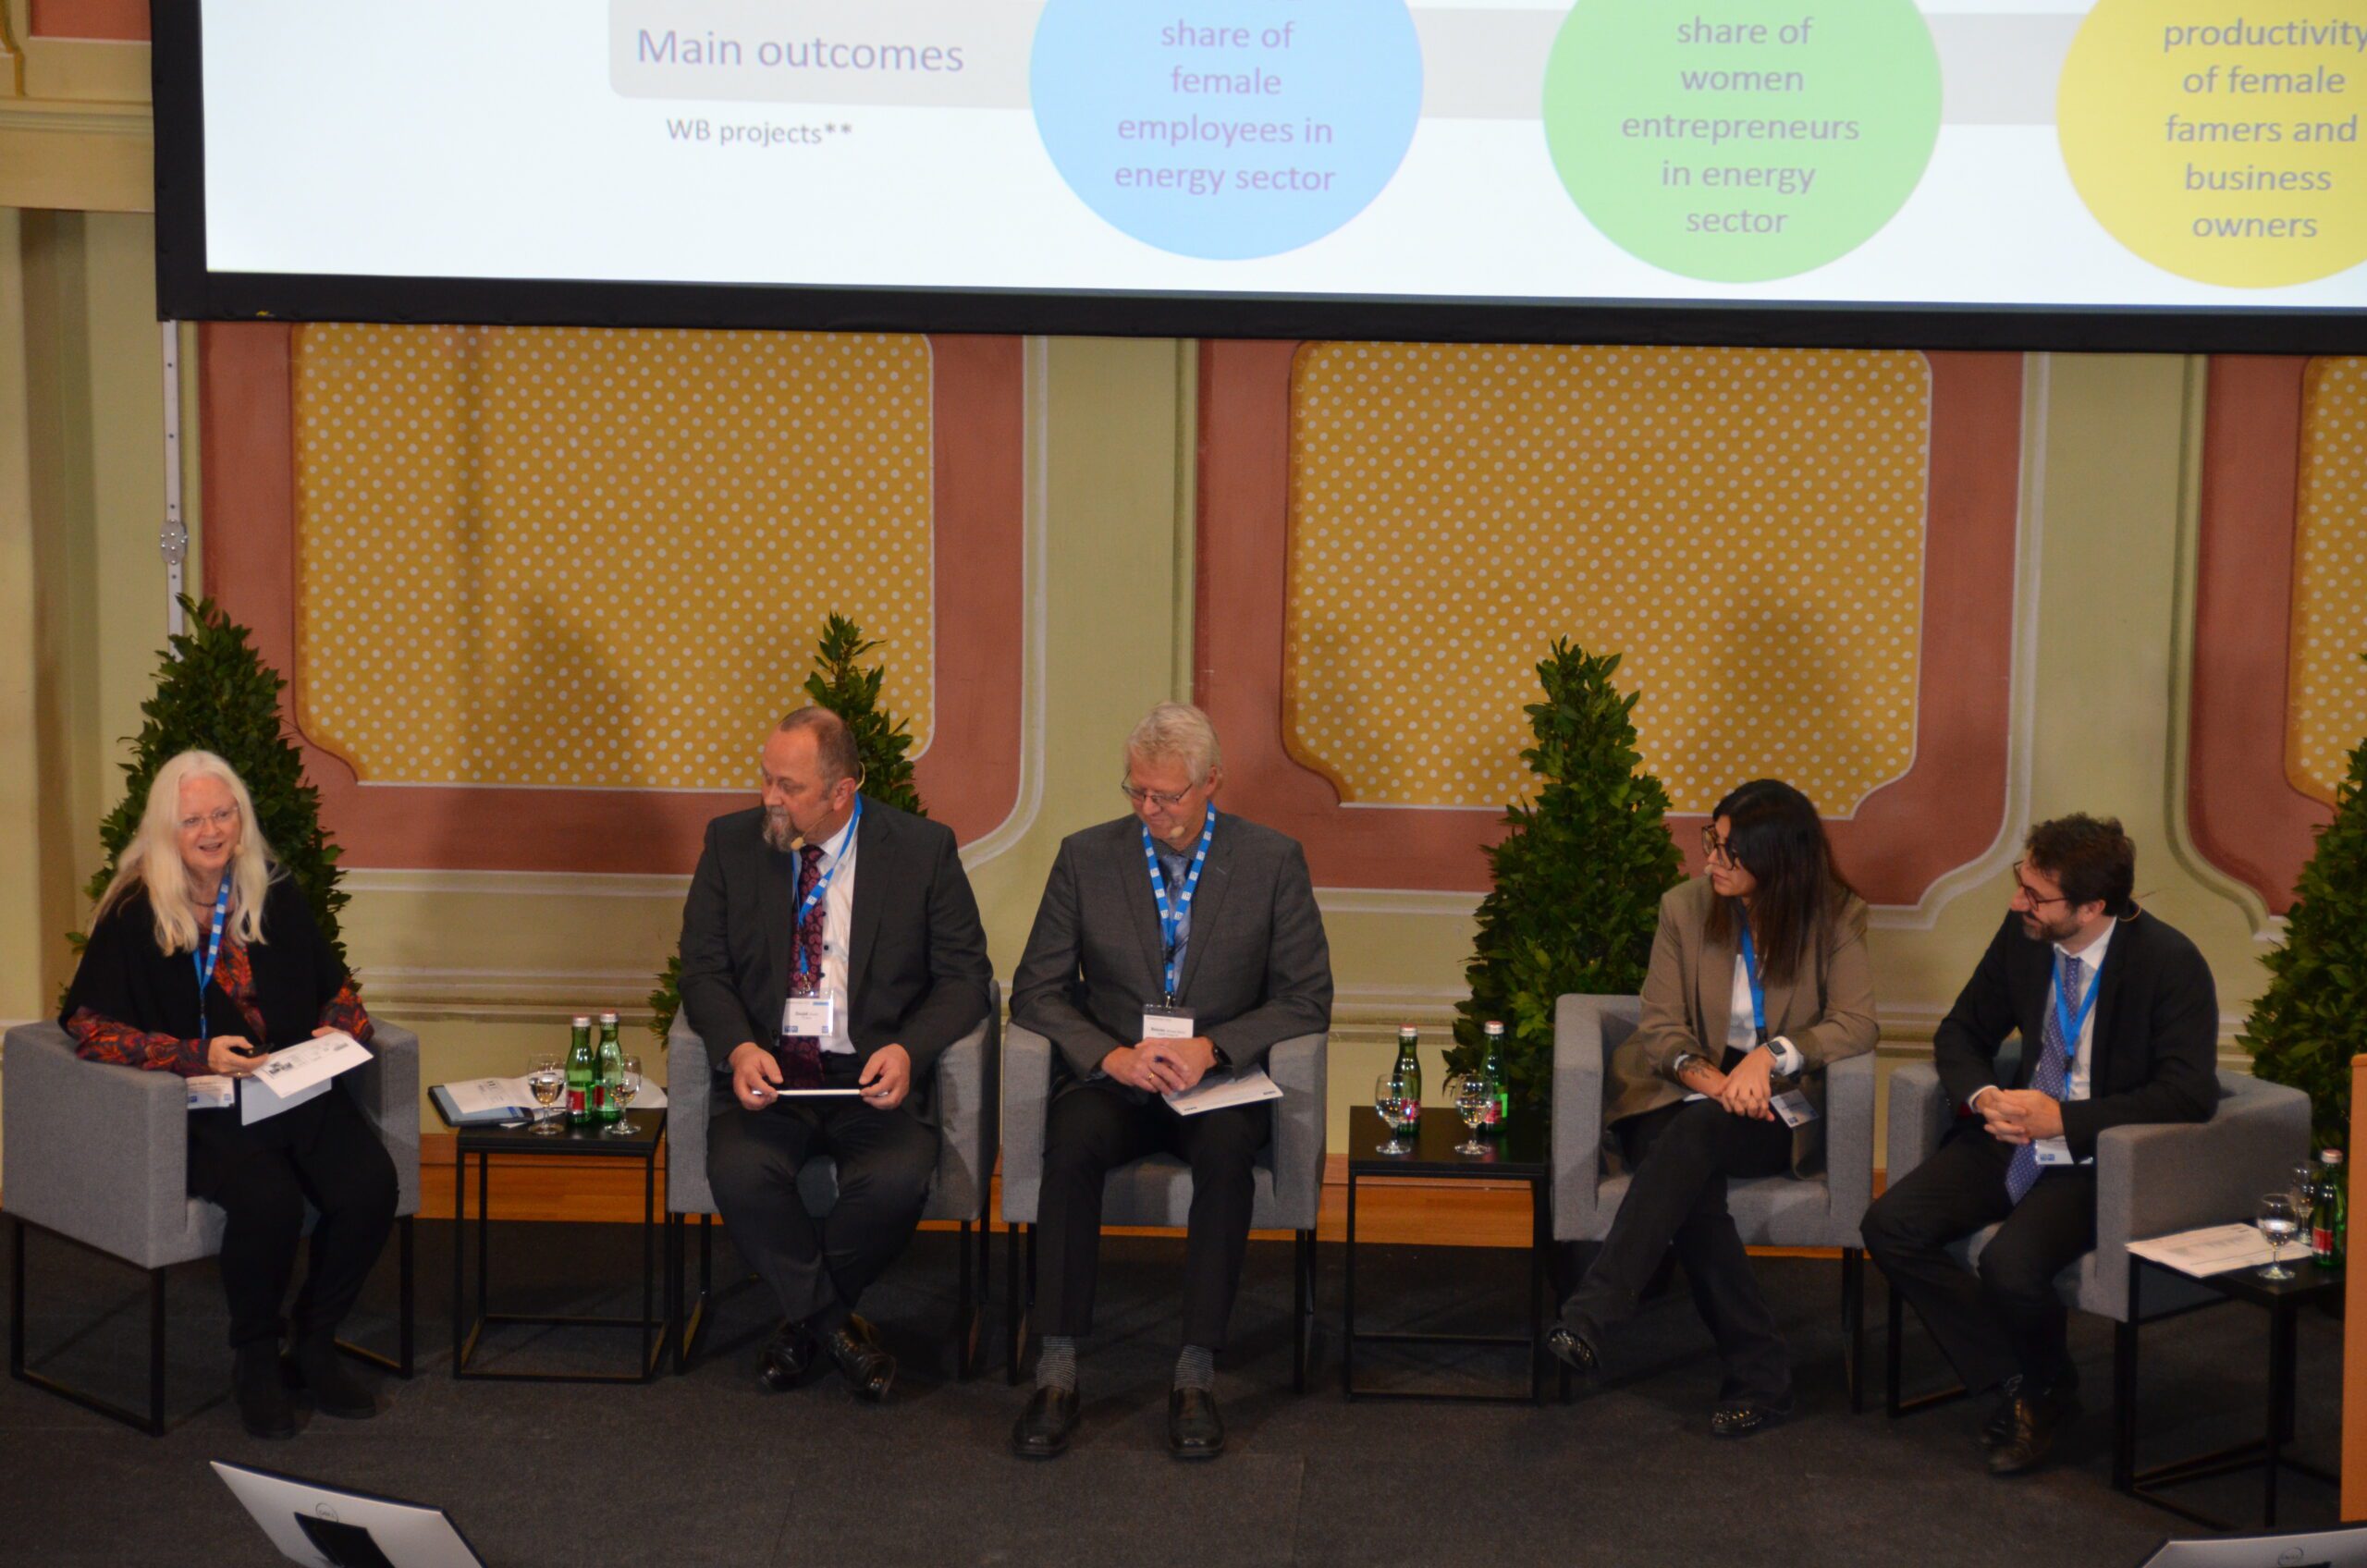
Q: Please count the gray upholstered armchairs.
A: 5